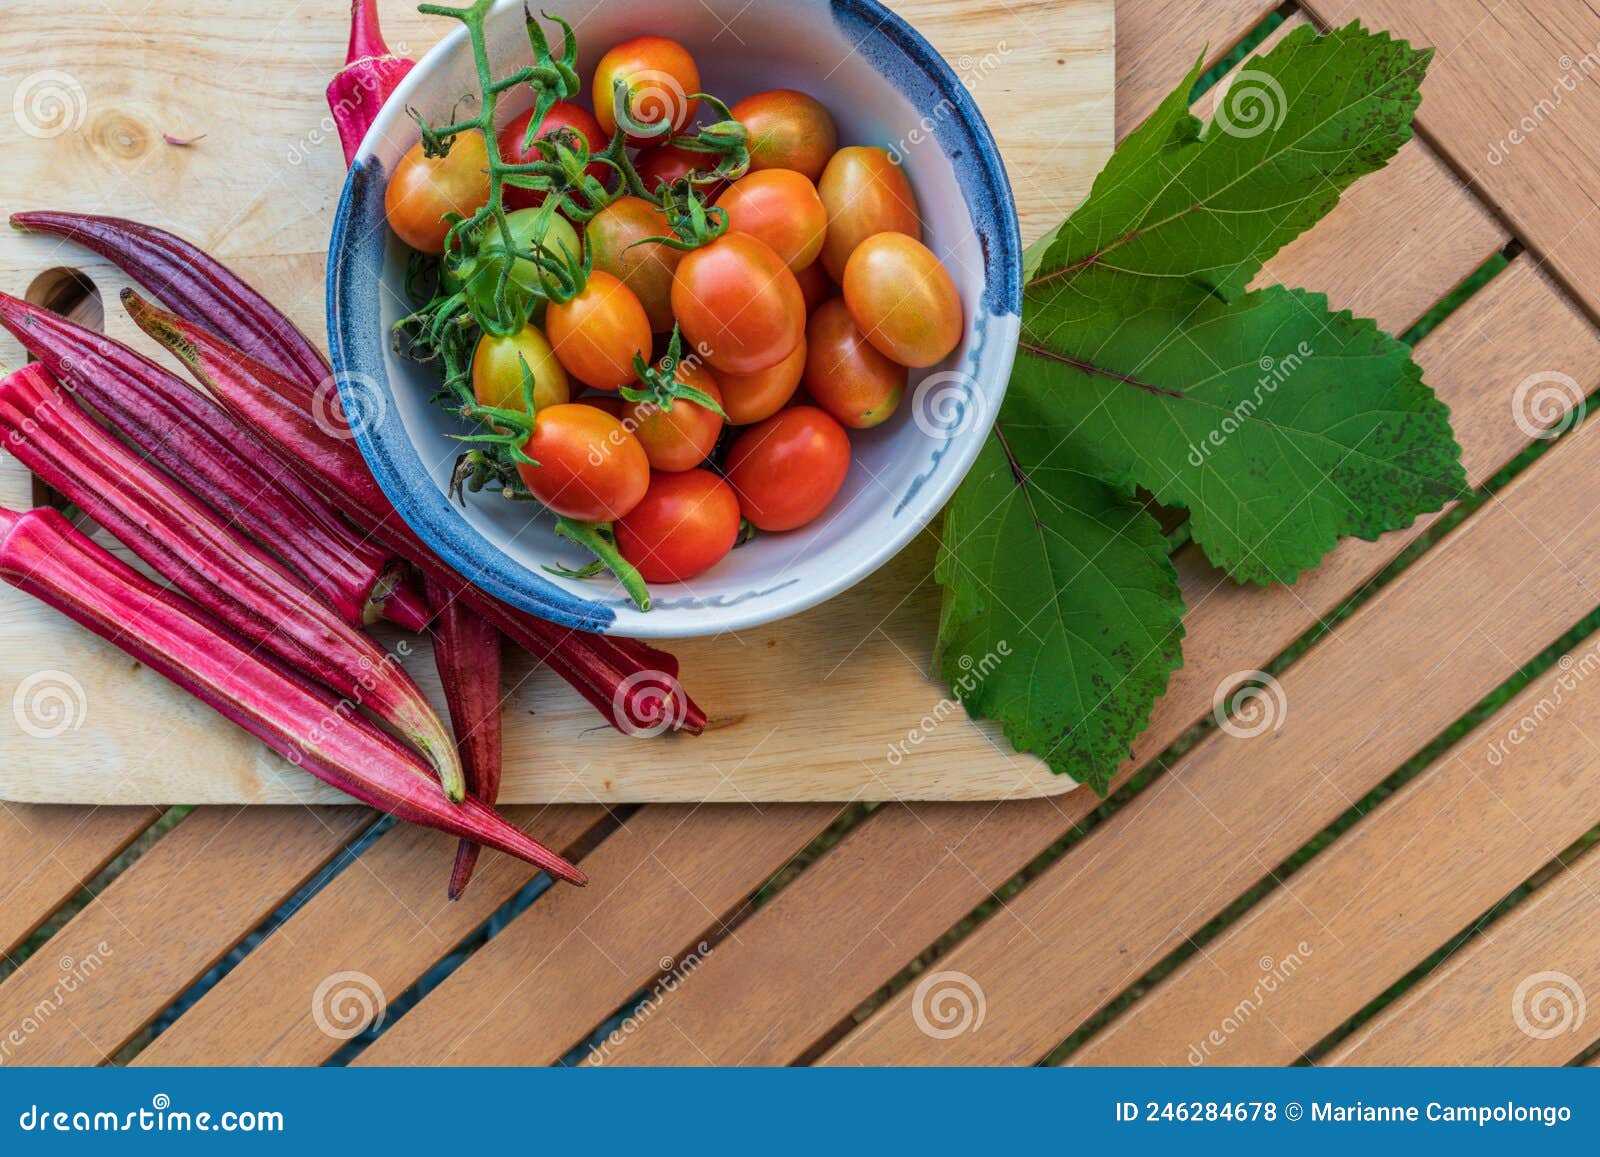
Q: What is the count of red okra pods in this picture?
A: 7